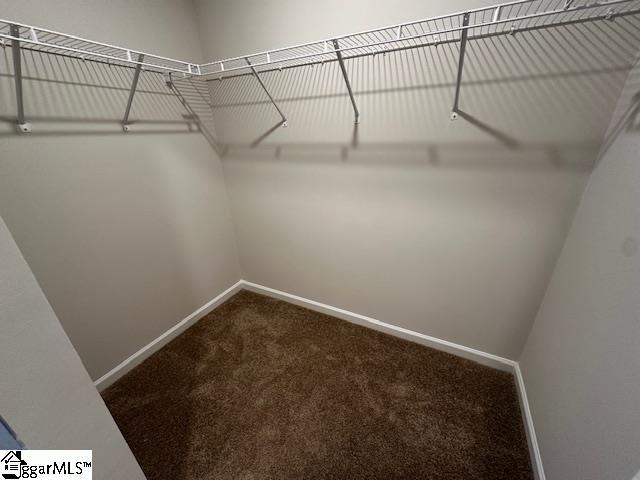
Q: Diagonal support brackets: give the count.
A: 5